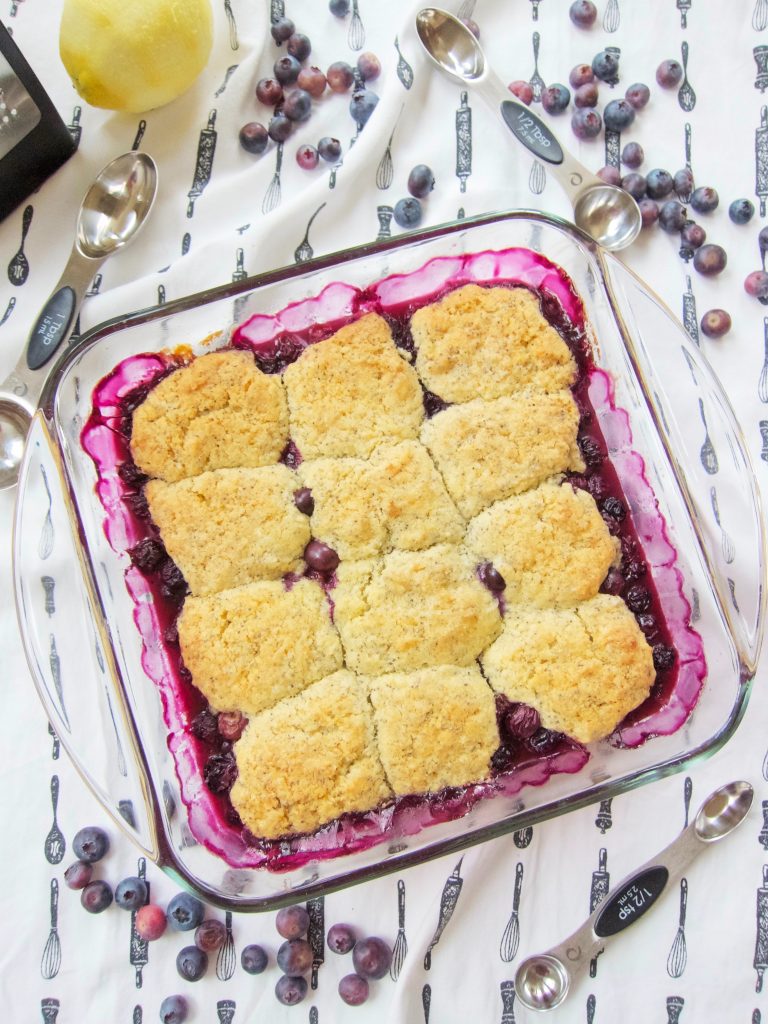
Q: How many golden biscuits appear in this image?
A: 12